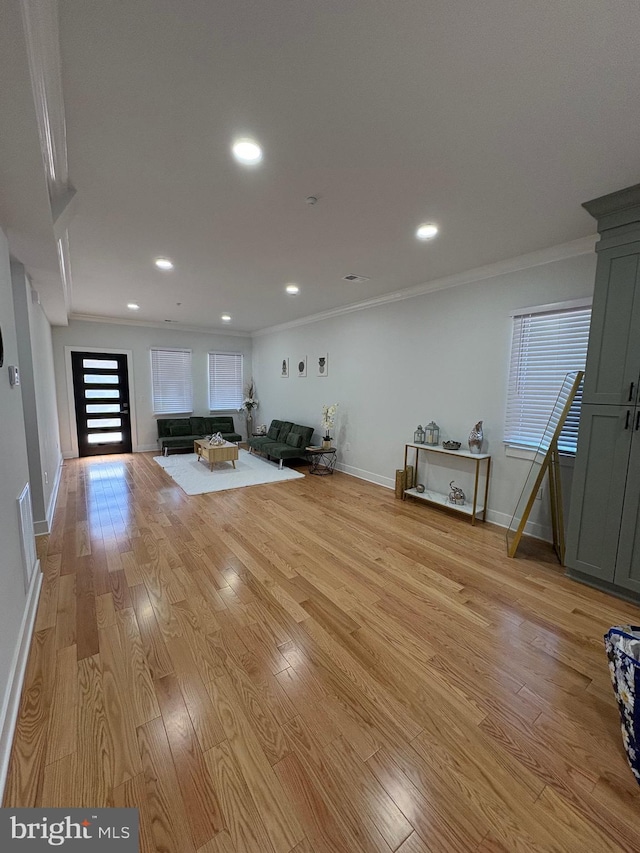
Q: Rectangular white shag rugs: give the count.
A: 1